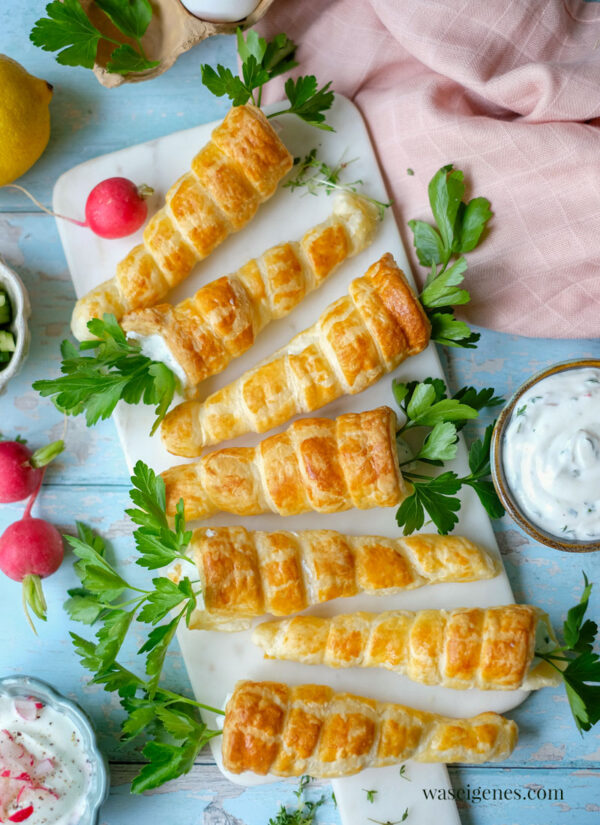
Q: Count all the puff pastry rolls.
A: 7